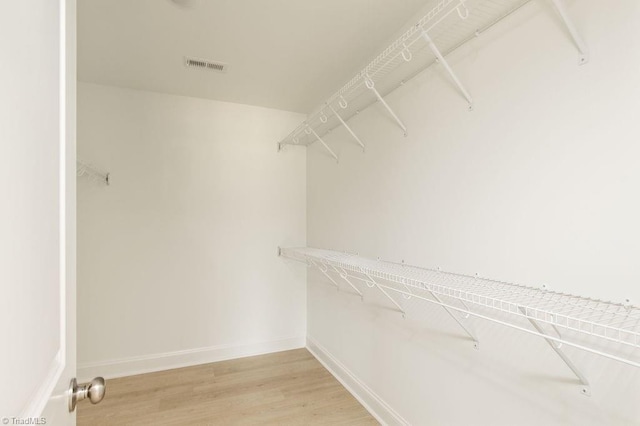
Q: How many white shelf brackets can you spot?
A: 10